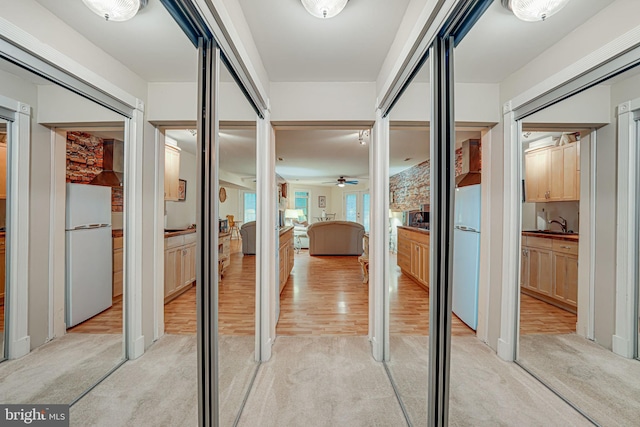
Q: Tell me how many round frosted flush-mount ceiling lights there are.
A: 3